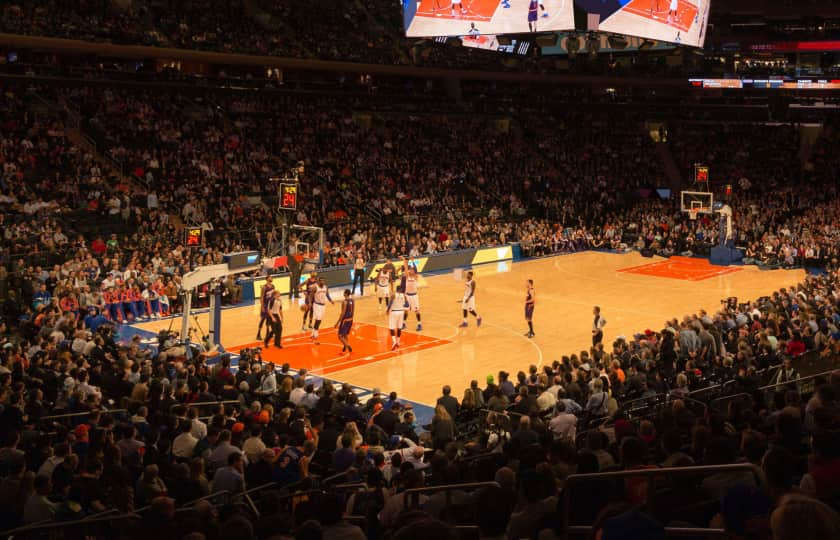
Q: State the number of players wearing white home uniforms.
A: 5